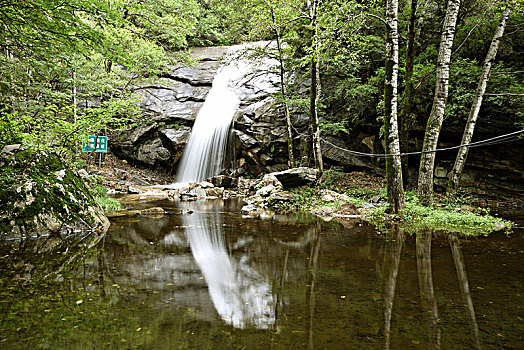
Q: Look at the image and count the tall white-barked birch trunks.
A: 3